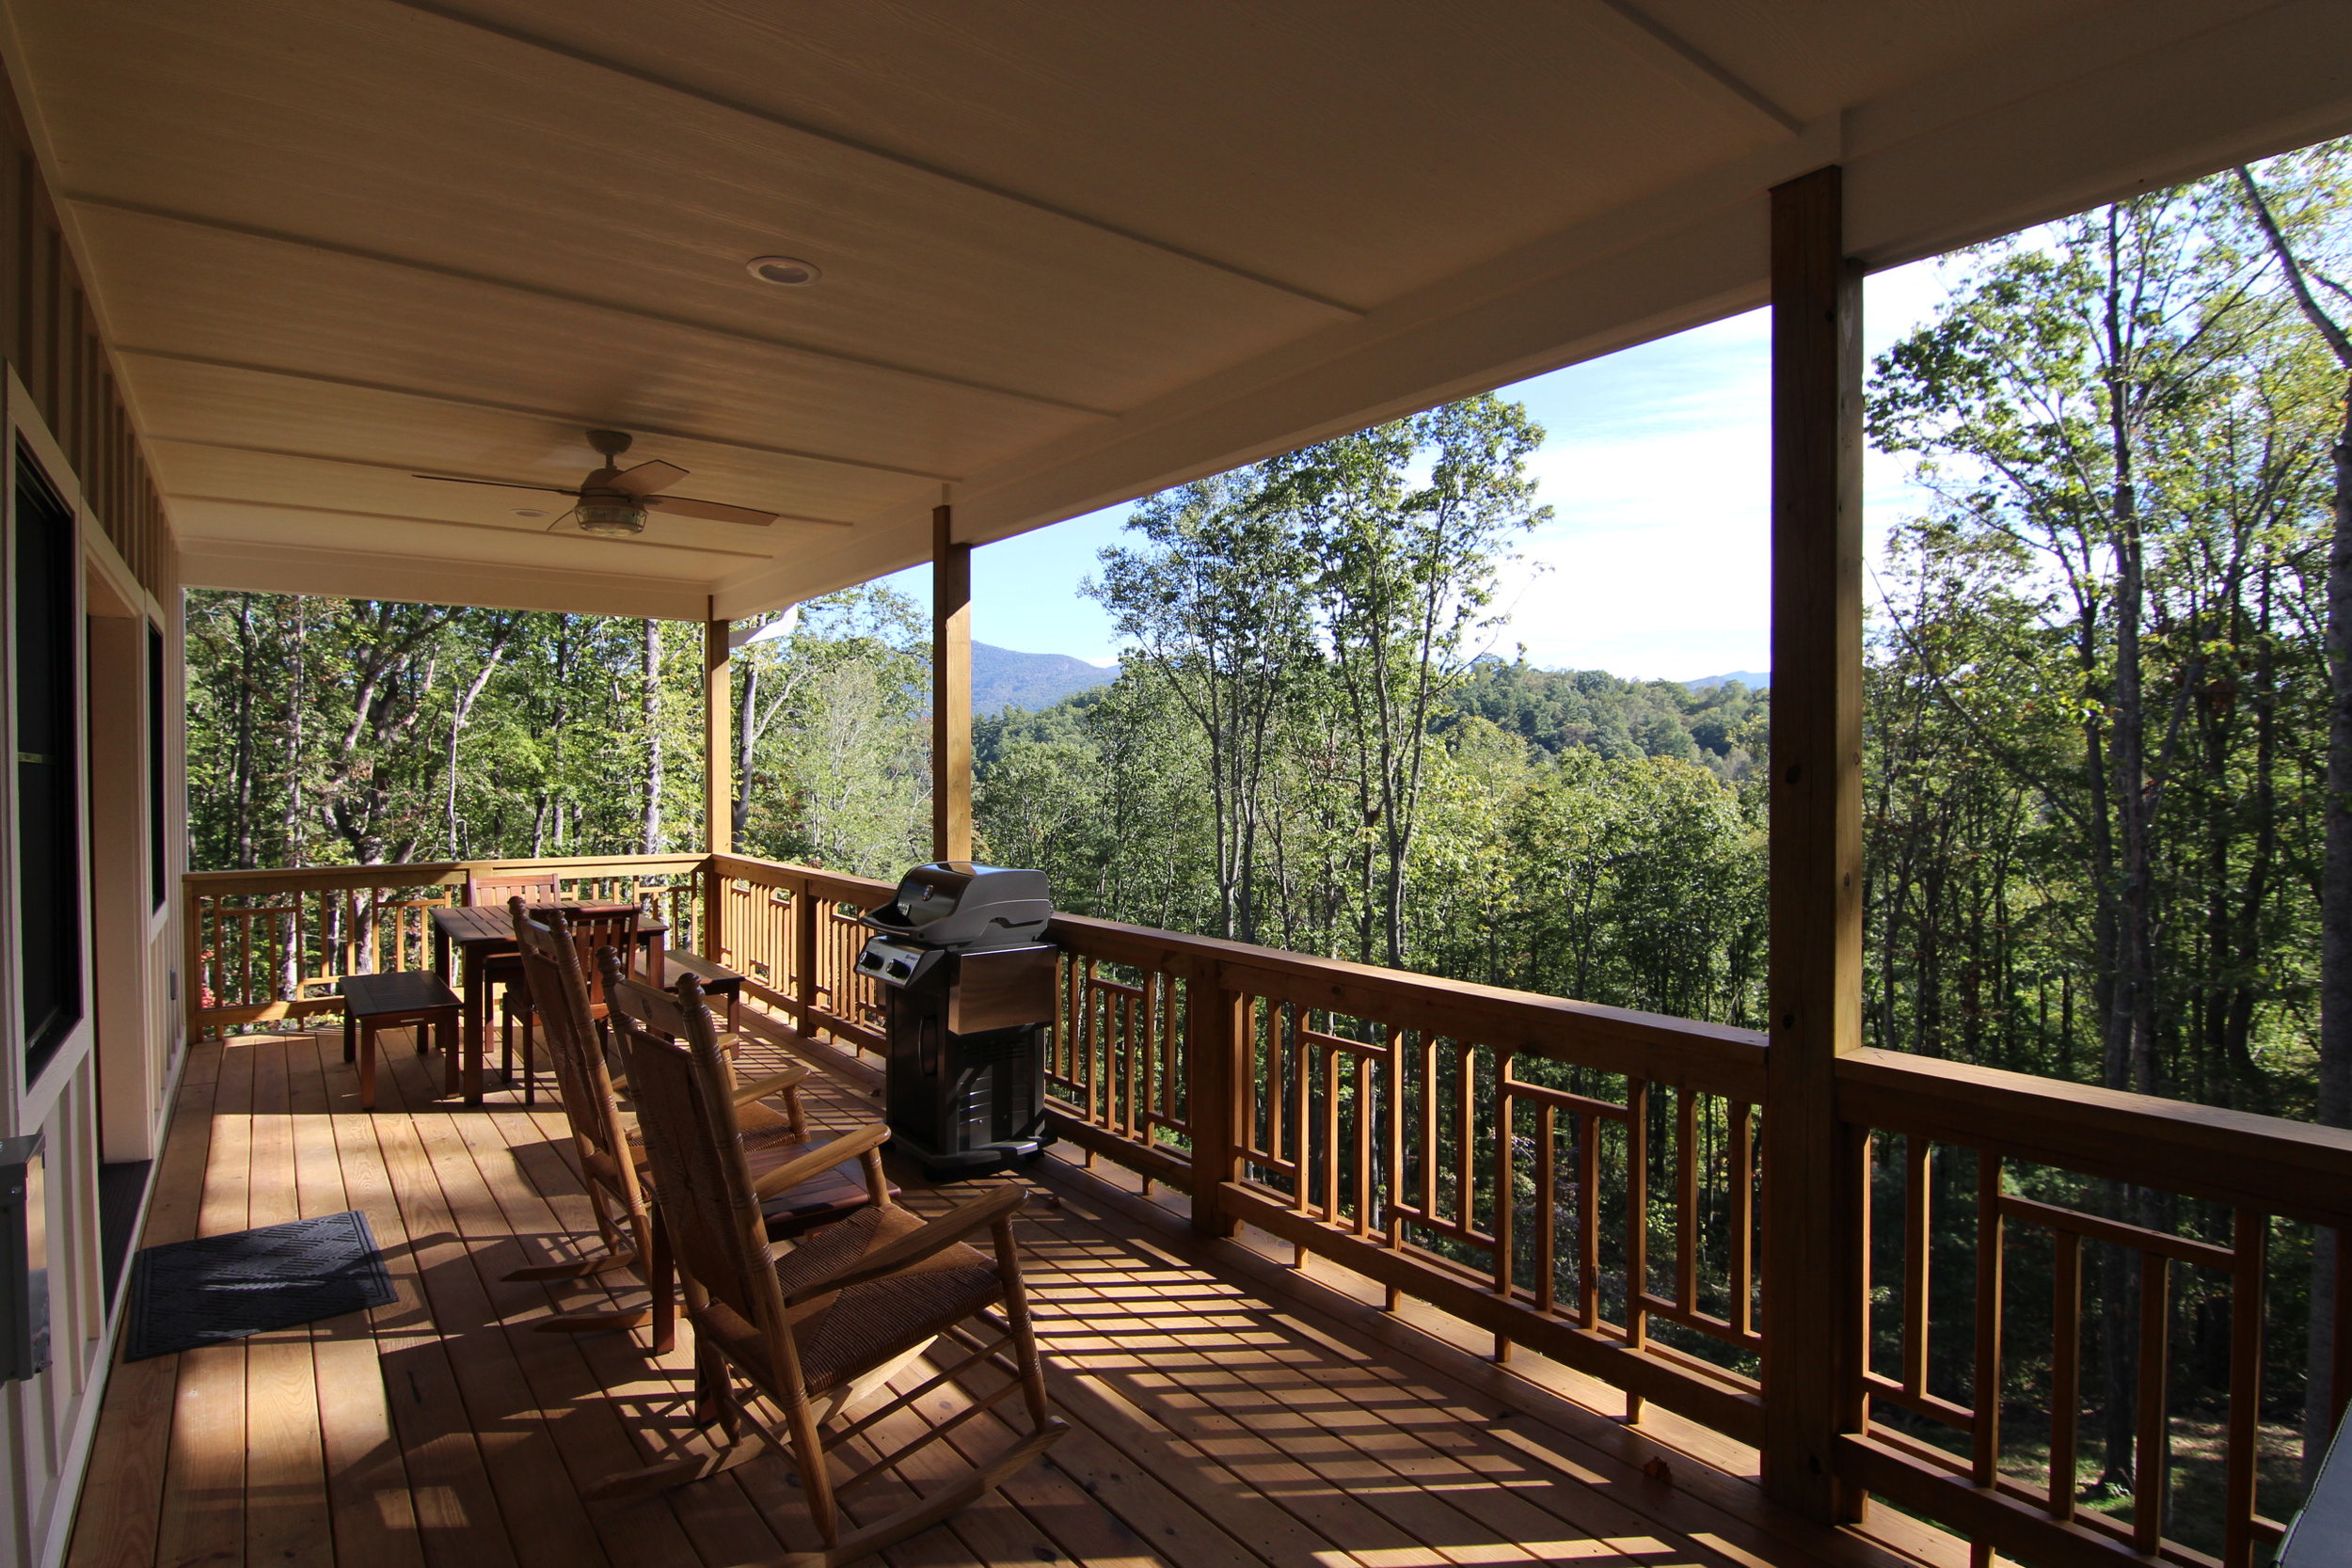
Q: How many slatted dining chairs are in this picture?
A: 2